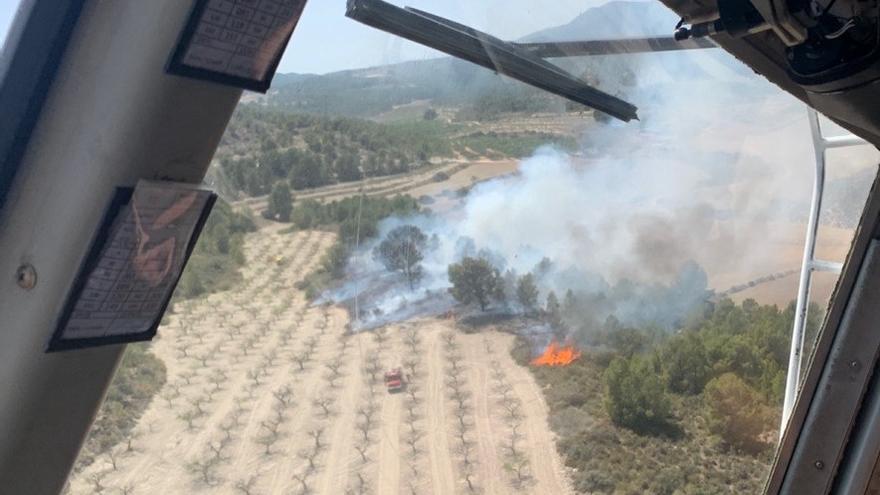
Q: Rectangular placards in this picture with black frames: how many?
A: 2